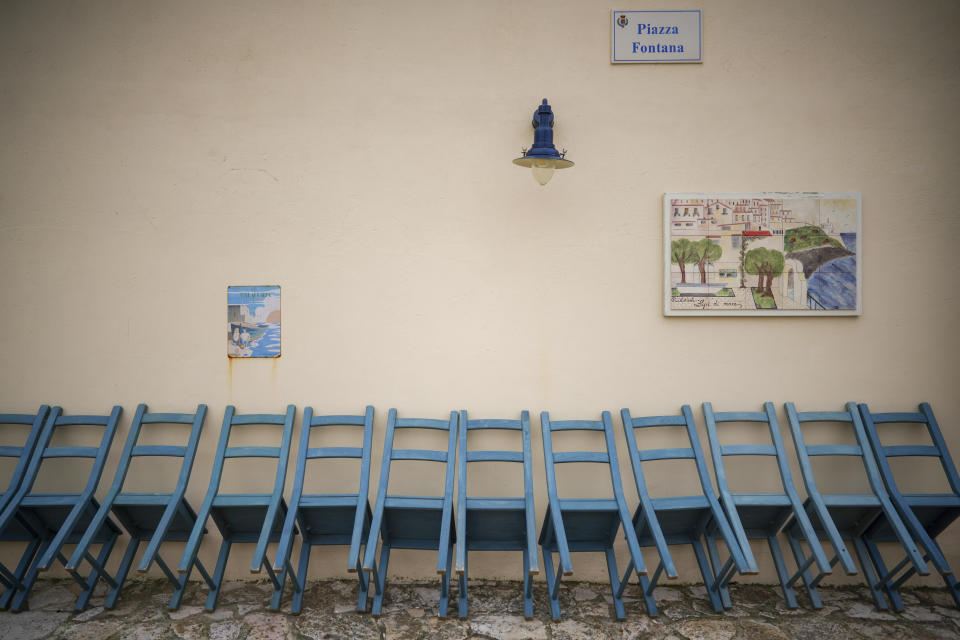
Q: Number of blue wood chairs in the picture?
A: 12